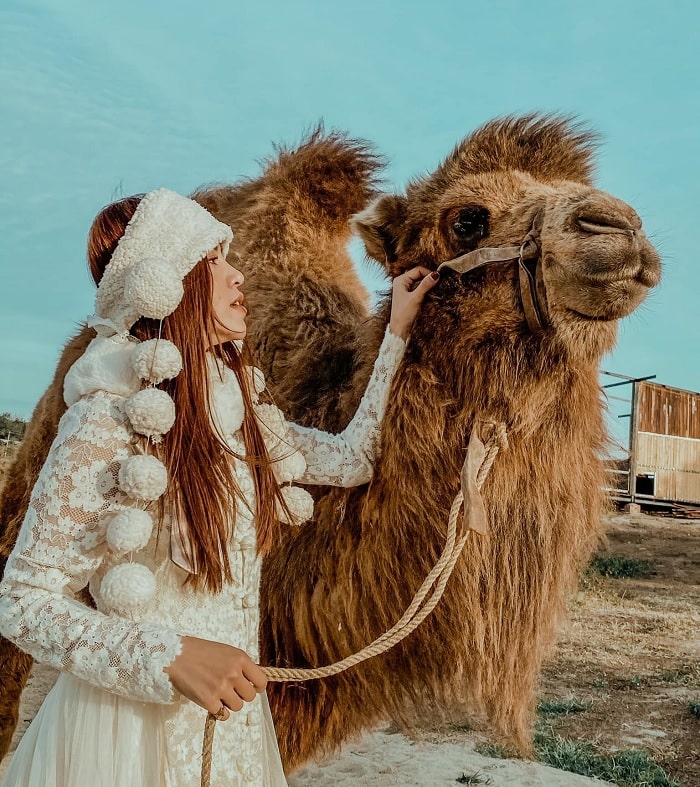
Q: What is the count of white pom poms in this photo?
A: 10